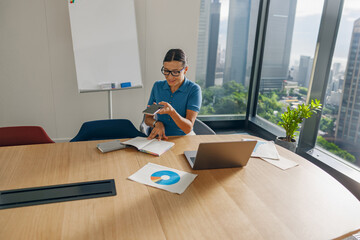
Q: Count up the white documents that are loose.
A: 3